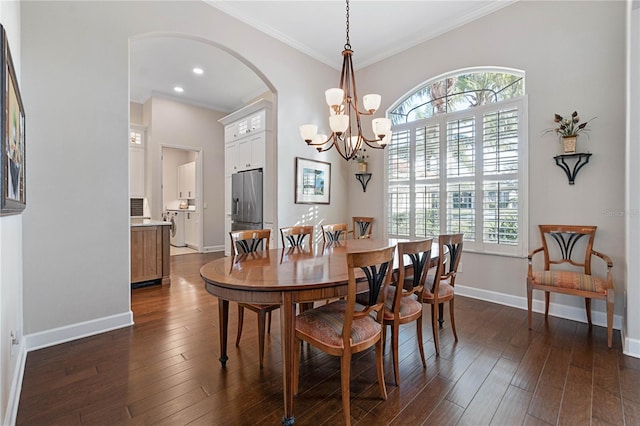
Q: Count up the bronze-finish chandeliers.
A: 1